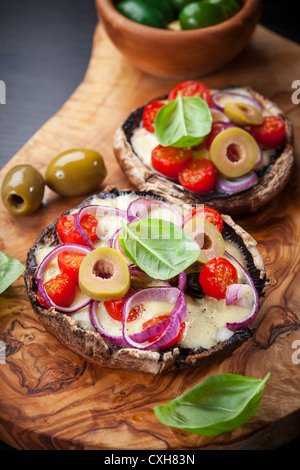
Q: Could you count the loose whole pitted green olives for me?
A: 2